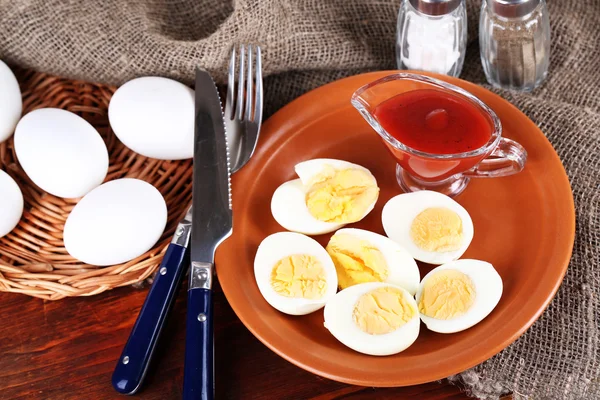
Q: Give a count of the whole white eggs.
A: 5